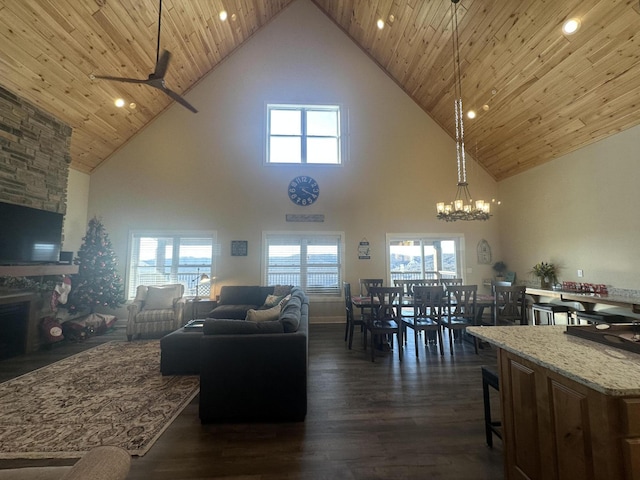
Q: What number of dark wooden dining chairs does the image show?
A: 10